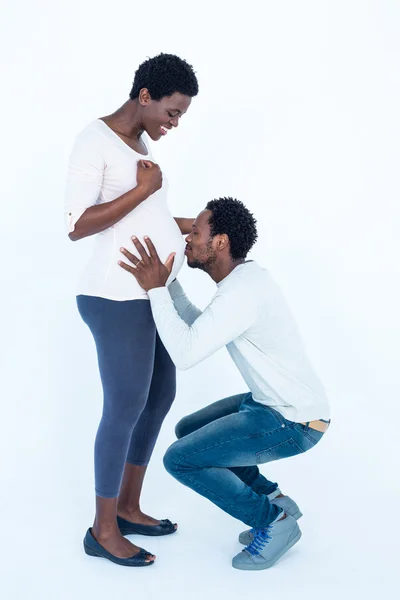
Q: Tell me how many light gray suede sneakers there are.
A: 2